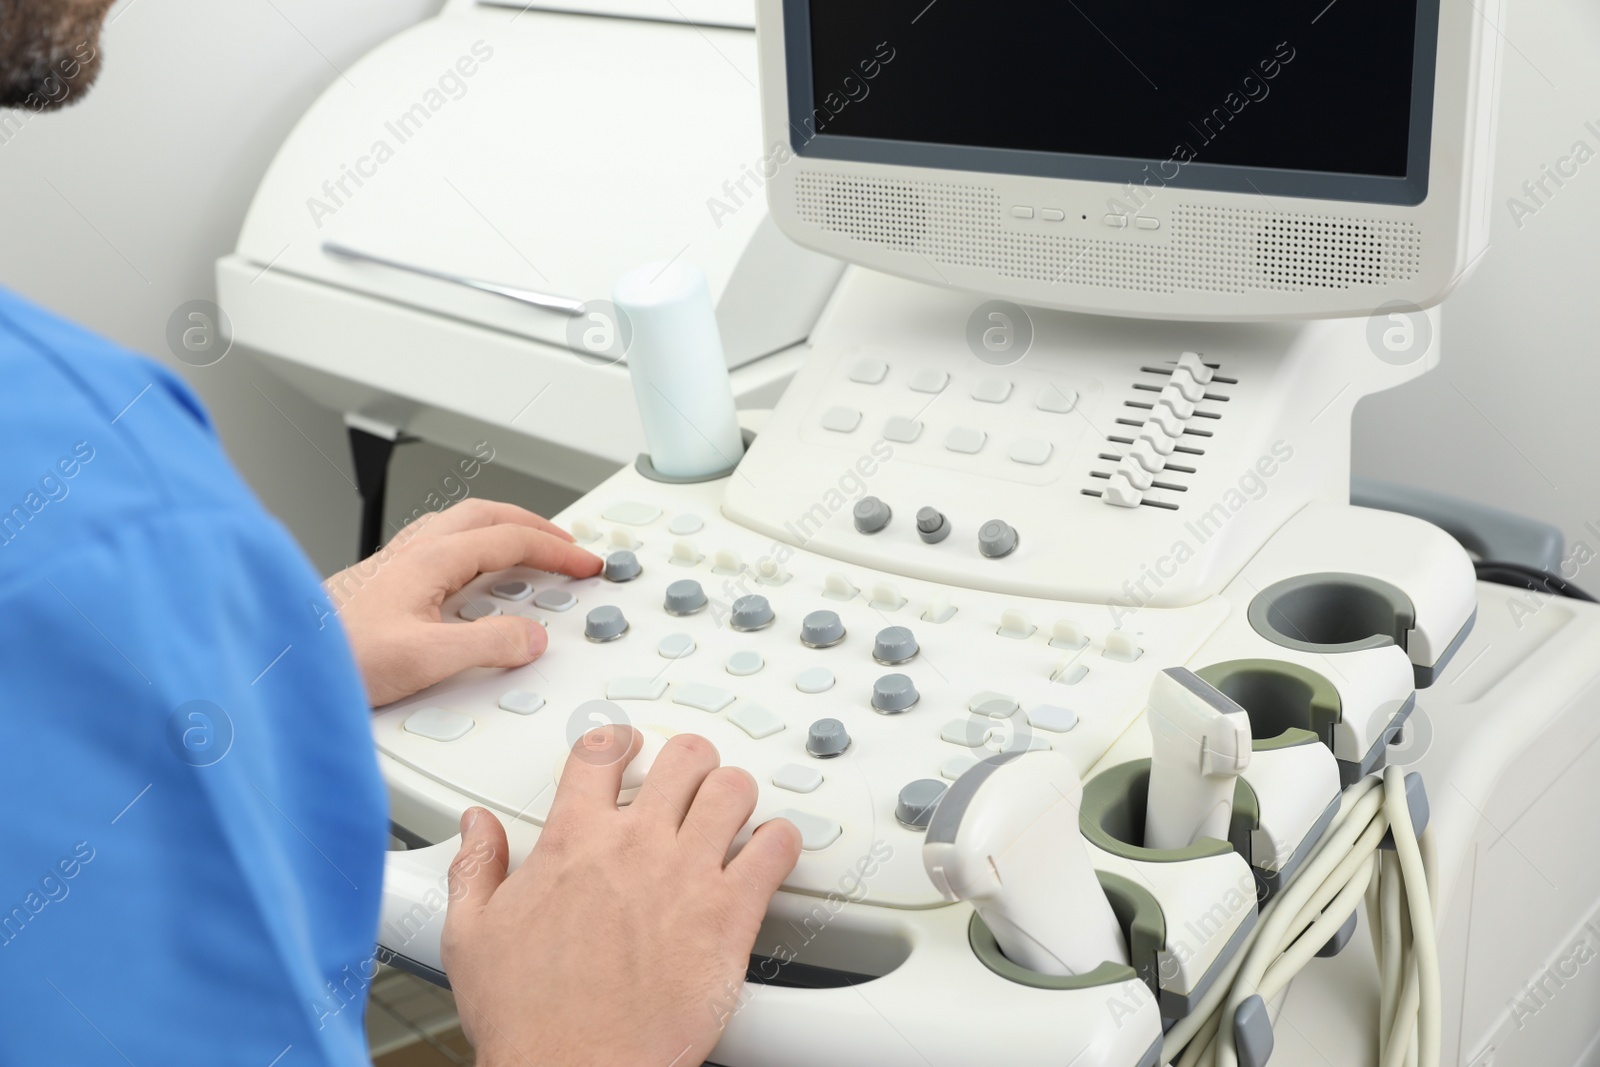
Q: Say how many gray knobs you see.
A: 12